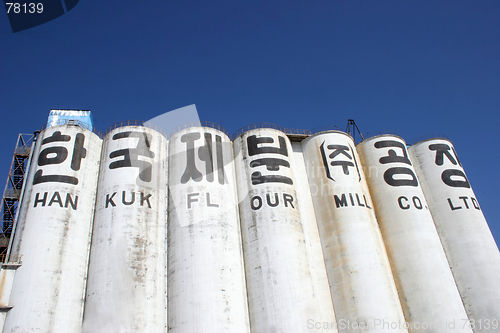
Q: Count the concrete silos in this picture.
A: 7